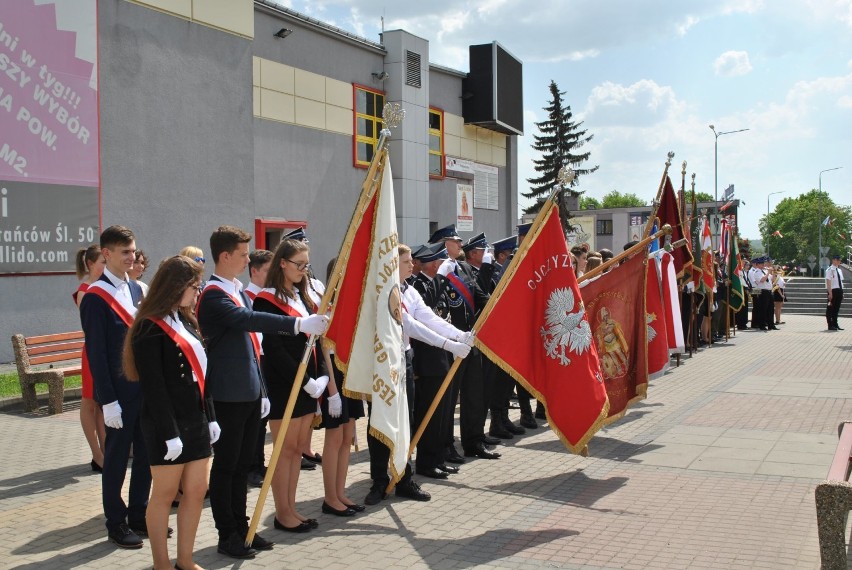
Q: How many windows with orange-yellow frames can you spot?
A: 2